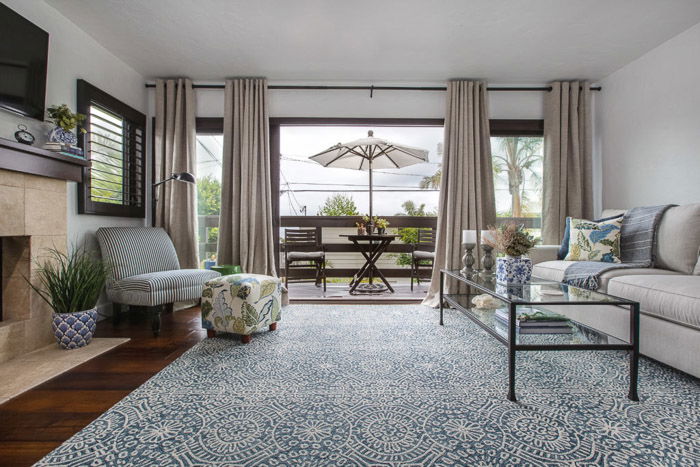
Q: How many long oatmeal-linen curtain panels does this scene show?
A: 4